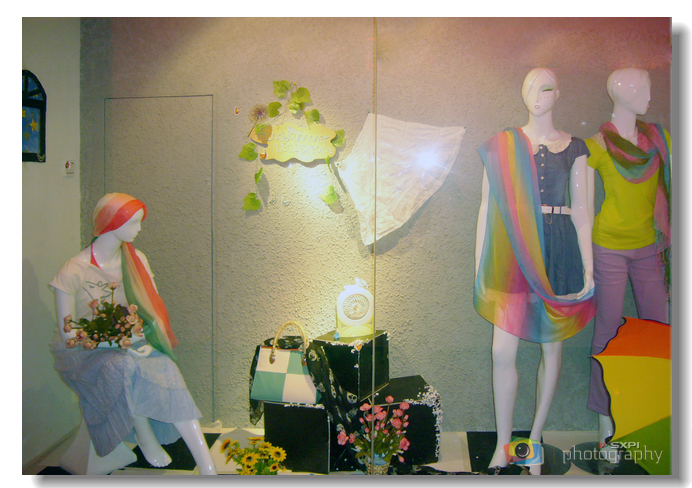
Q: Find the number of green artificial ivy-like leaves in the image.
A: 12